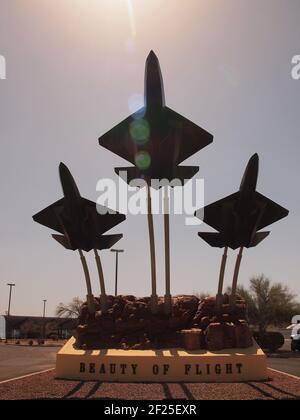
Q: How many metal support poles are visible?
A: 6